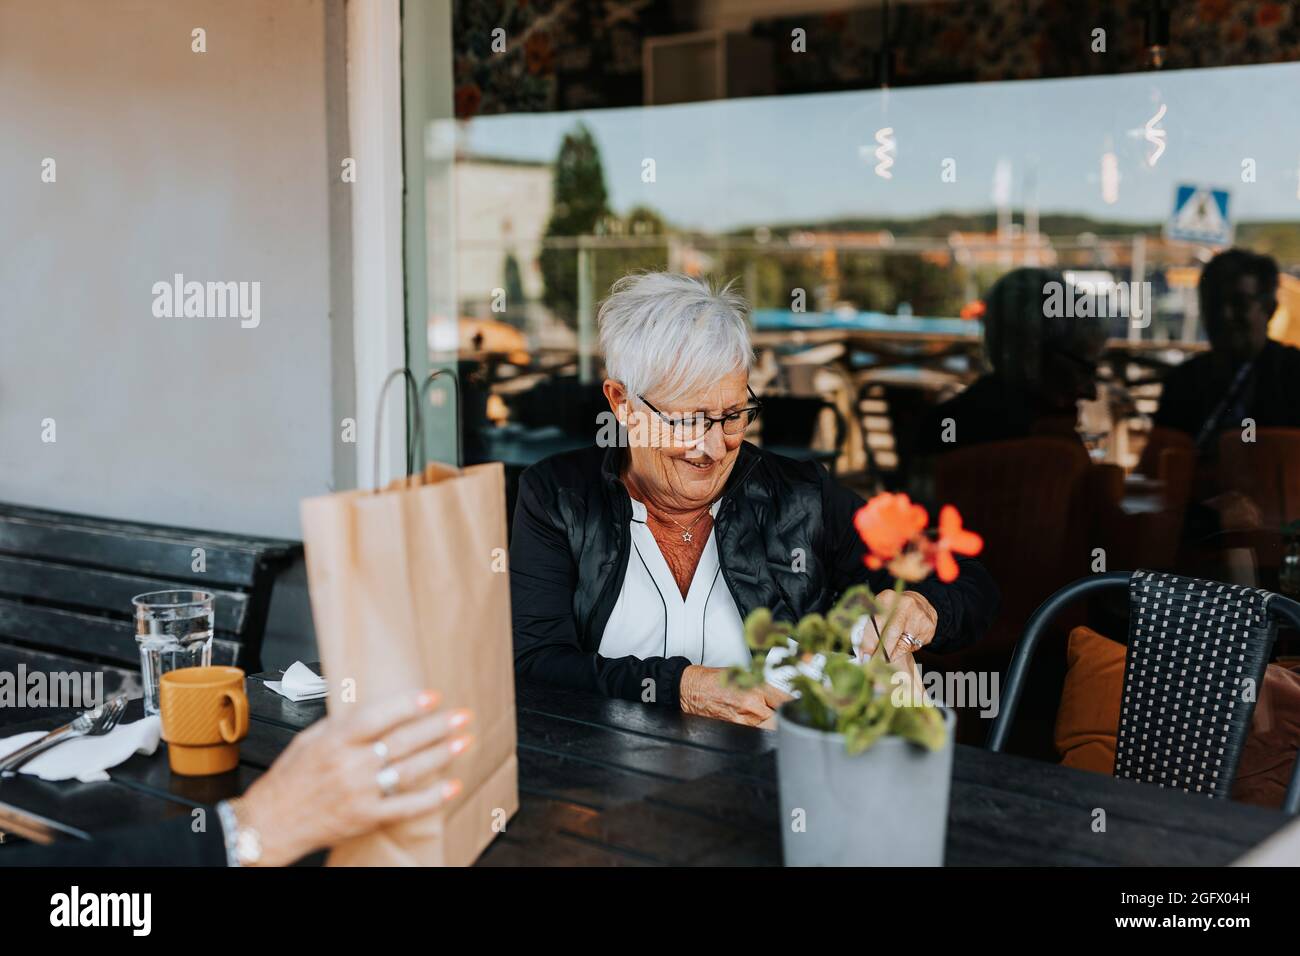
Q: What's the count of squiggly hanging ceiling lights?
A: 2